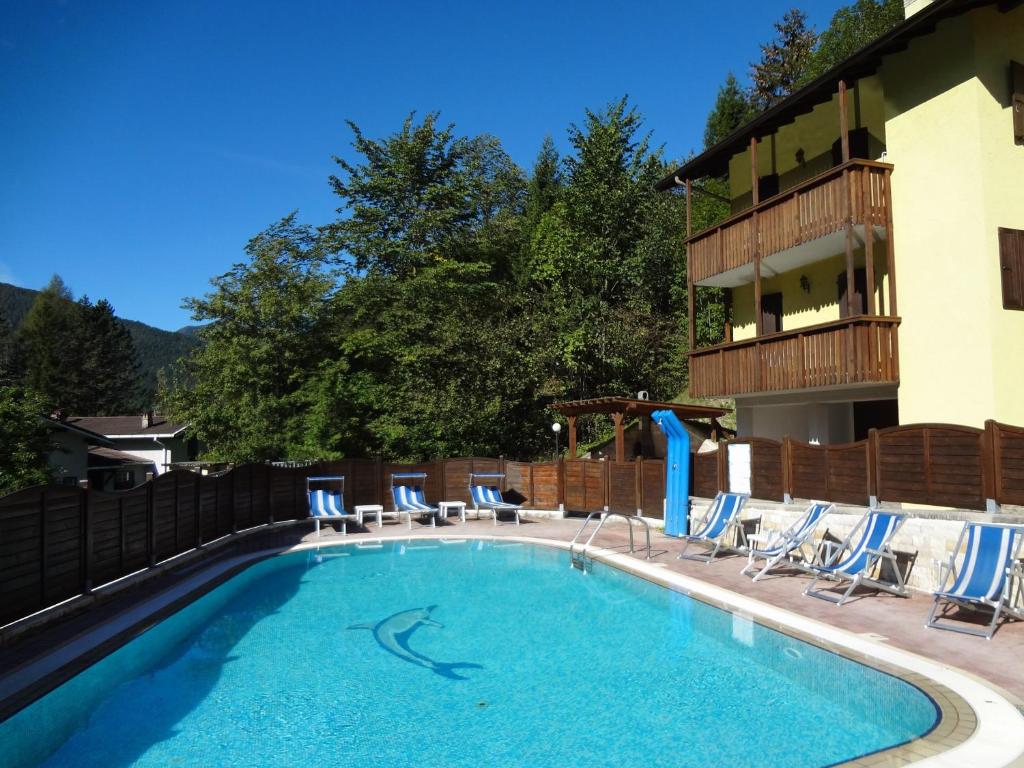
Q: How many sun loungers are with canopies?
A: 3